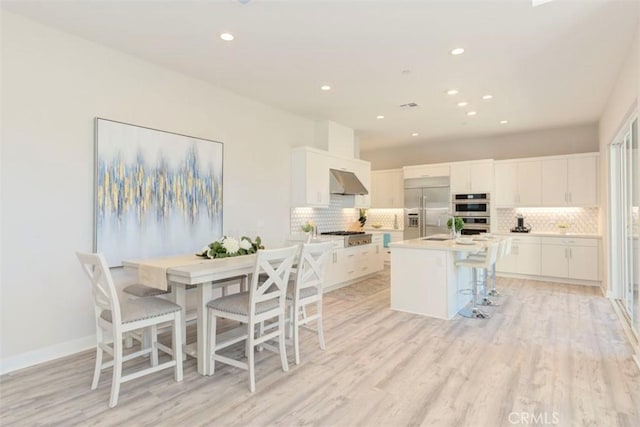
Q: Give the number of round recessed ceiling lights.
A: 10